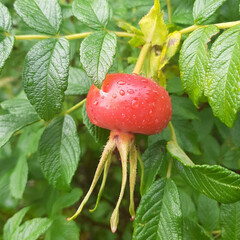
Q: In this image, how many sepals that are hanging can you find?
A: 5